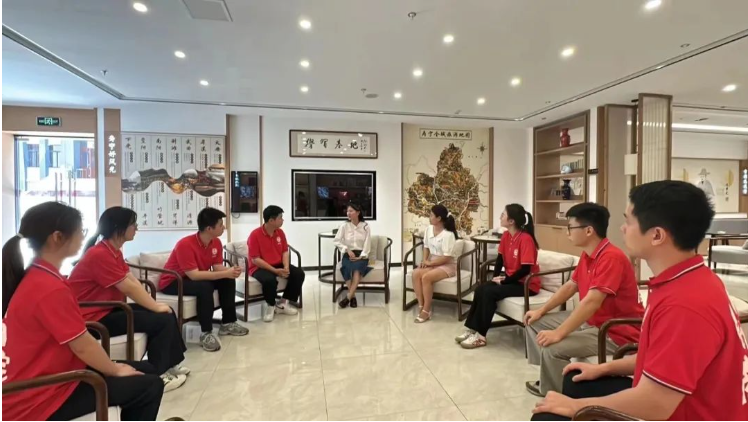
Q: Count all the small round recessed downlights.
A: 14